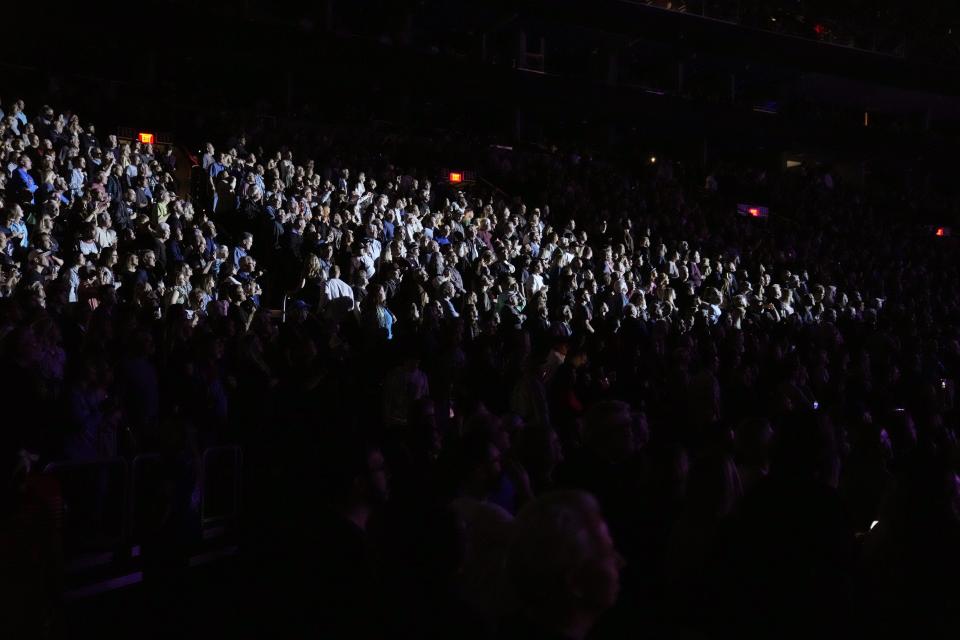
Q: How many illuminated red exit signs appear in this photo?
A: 4